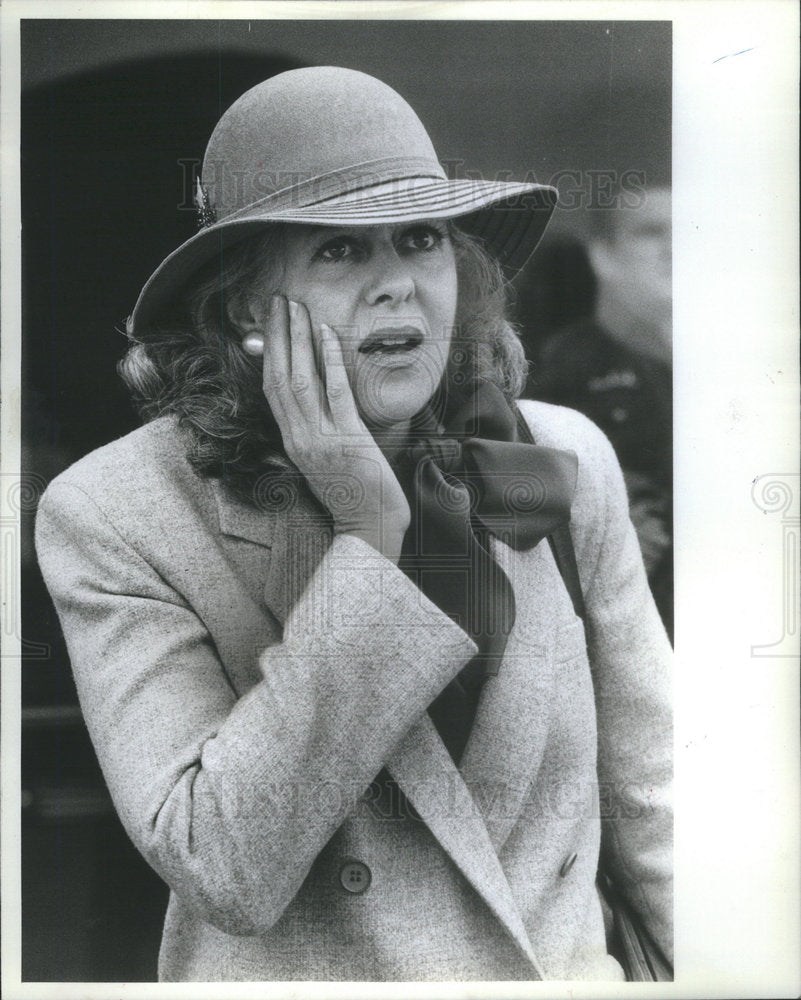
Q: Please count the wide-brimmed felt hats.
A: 1